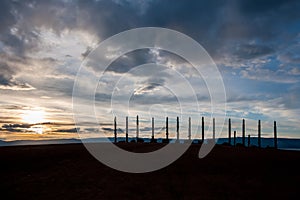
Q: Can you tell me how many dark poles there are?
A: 15